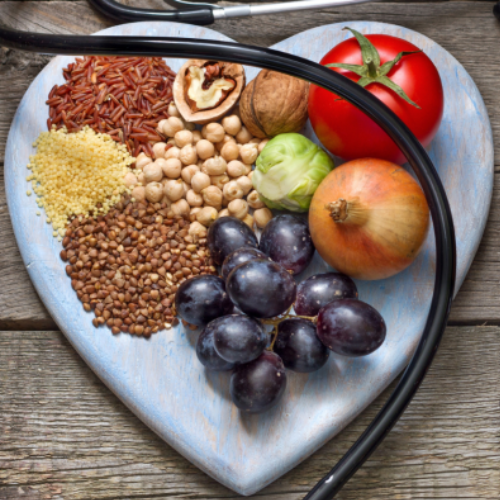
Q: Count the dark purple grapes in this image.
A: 11